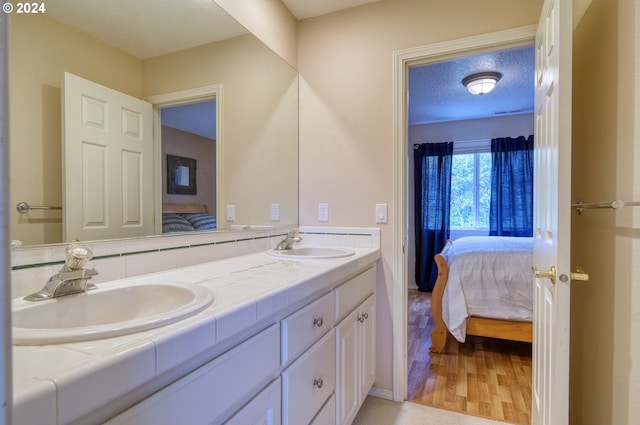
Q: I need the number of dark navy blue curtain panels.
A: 2